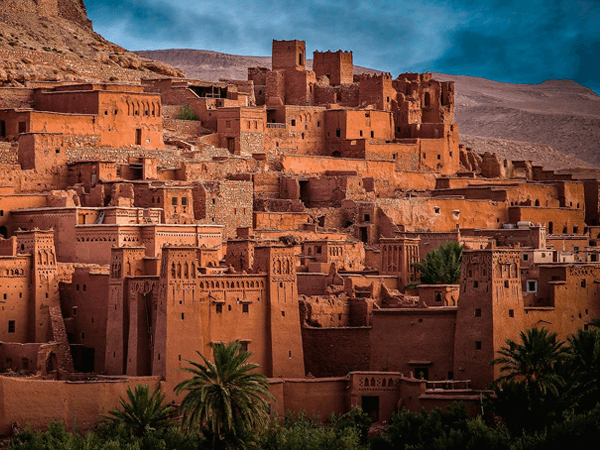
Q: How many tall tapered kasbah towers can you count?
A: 5